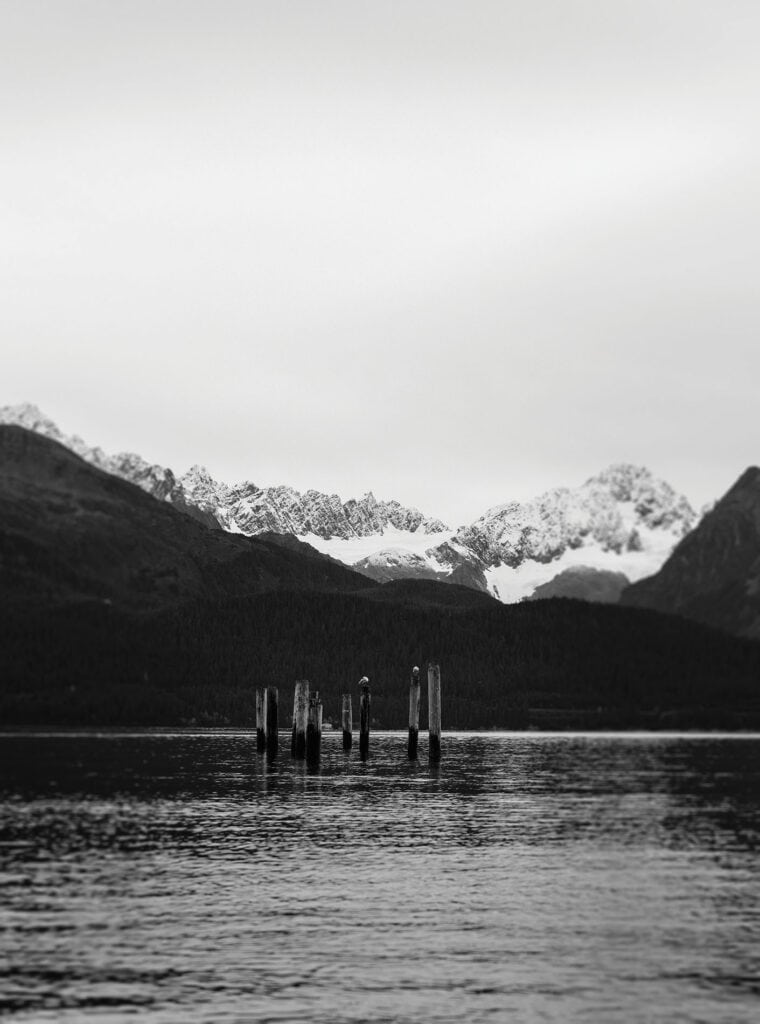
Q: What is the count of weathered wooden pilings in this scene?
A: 8